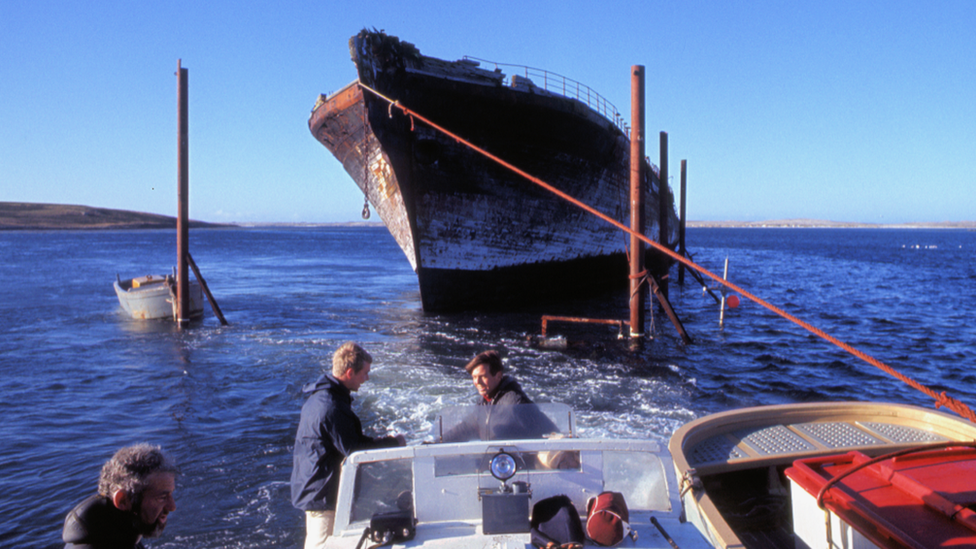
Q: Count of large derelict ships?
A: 1